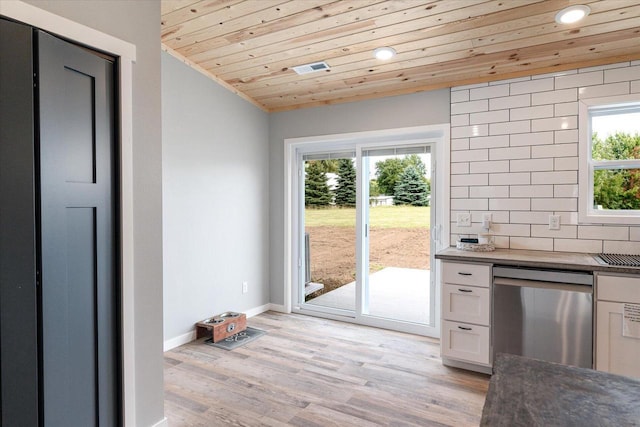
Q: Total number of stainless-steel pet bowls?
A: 2